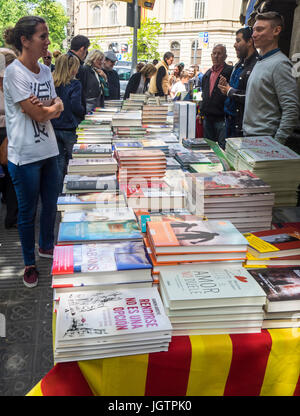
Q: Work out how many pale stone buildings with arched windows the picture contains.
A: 1